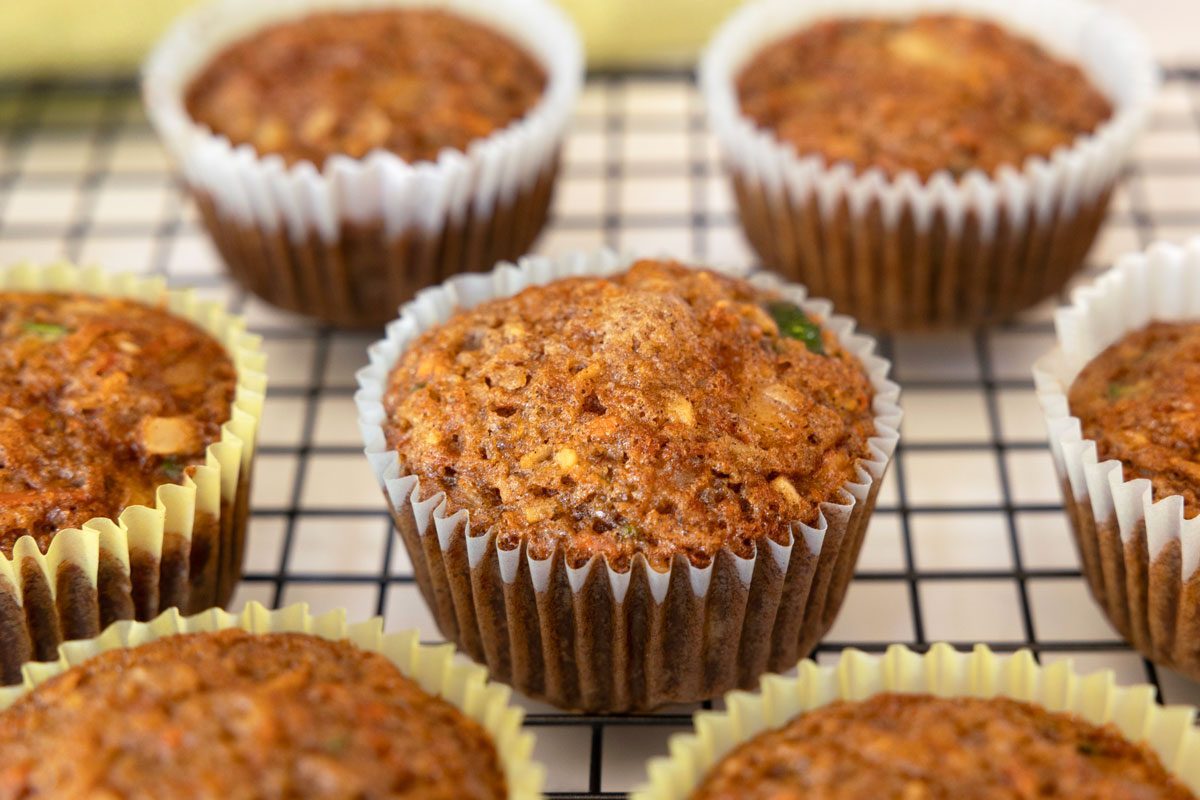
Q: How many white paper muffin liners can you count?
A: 4